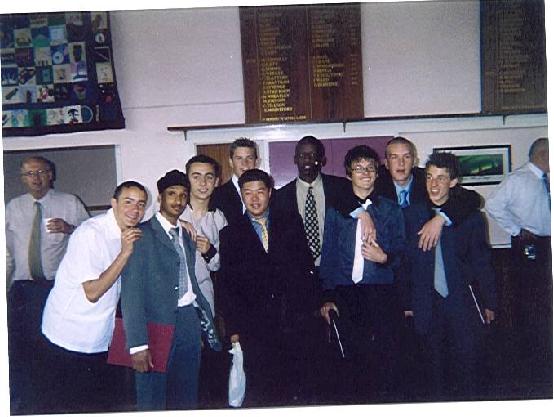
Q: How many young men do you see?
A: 9